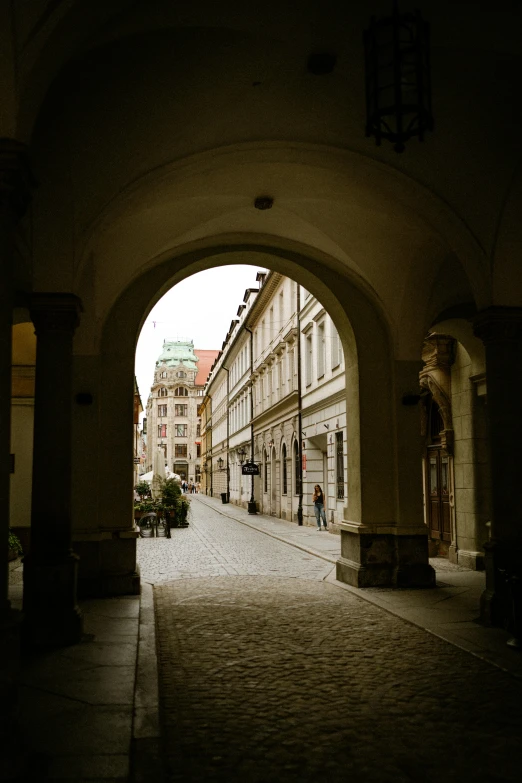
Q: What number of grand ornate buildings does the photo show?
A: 1